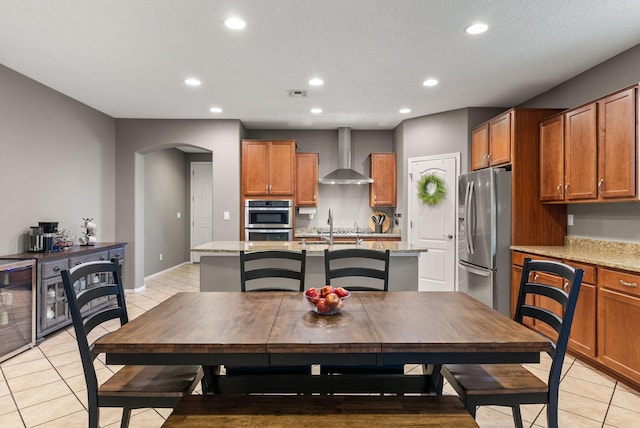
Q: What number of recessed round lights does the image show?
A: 8